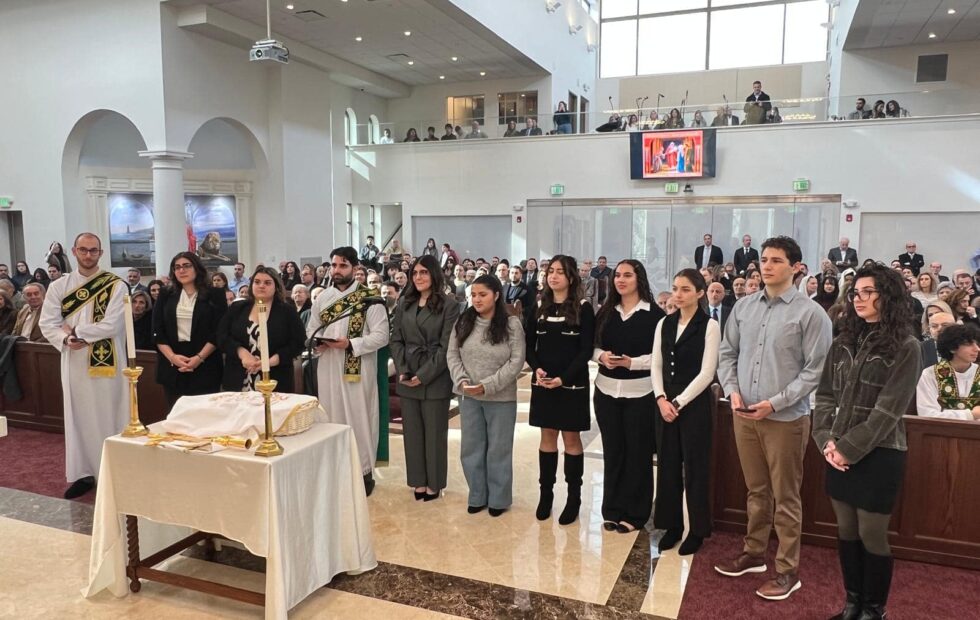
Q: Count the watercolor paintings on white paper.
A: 0